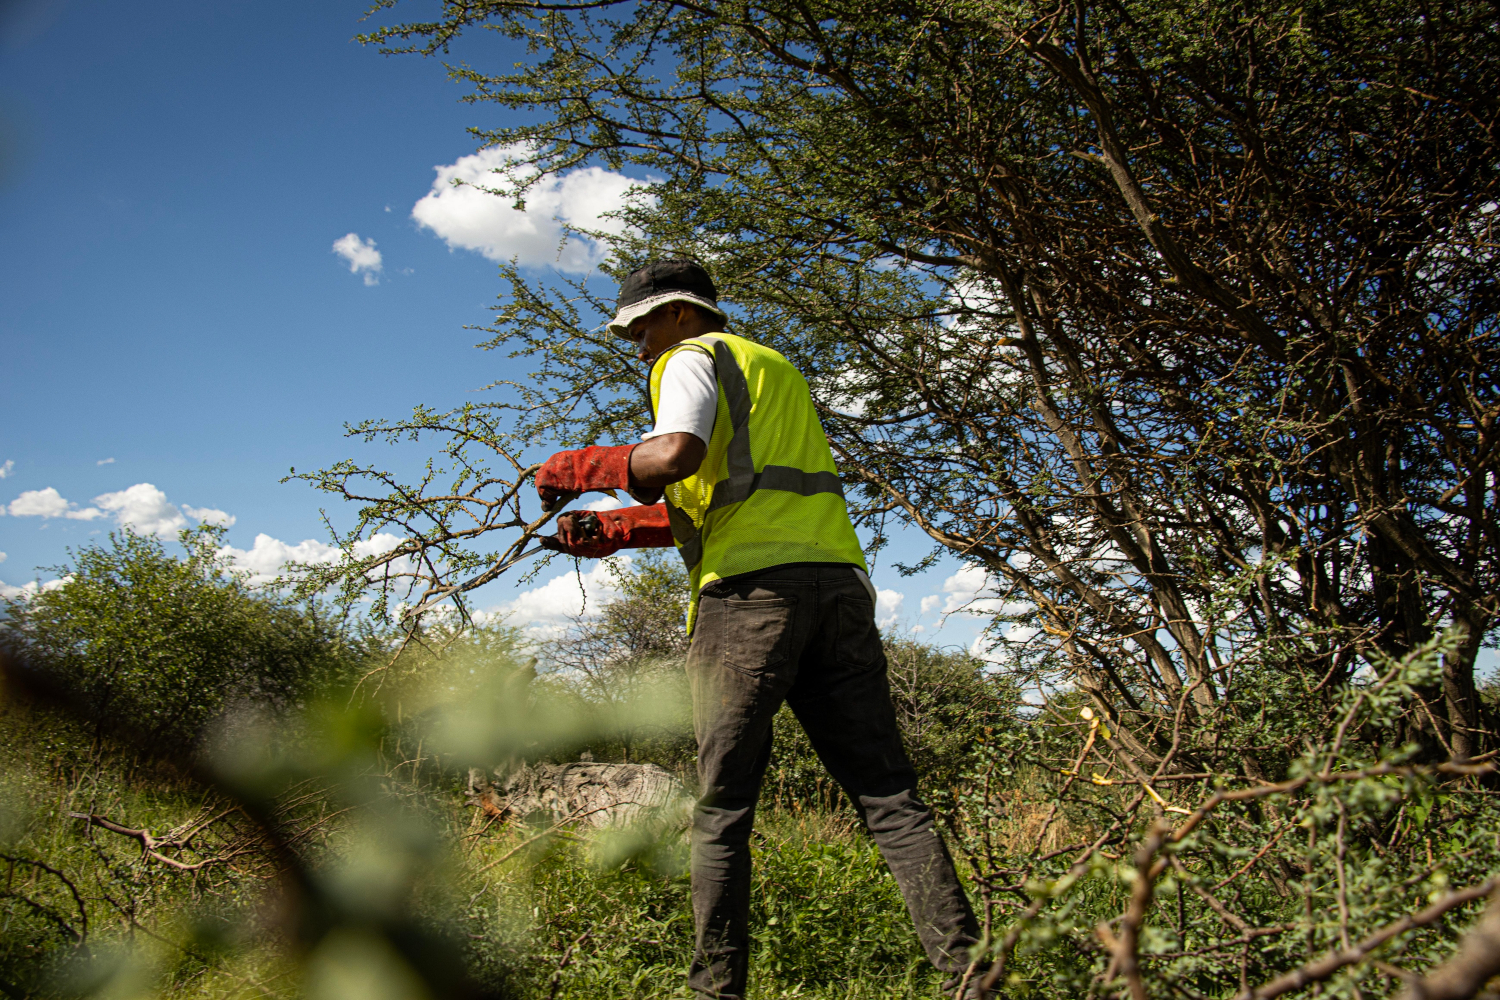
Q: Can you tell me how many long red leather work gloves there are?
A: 2